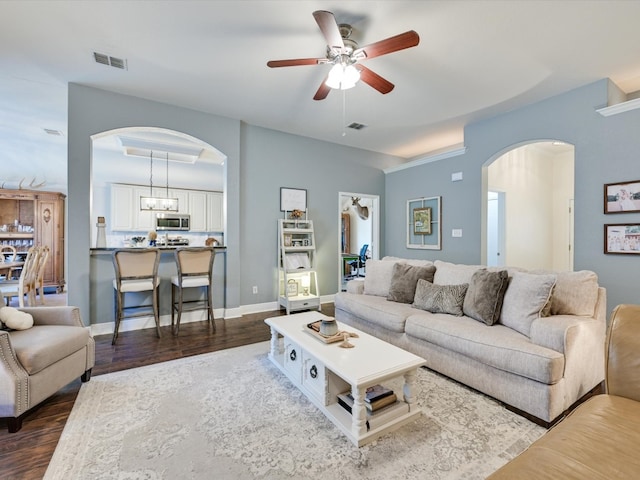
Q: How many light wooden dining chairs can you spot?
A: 3